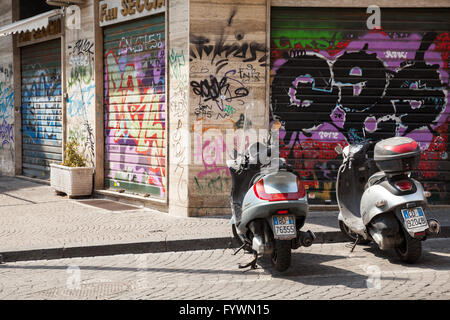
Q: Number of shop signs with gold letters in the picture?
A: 2